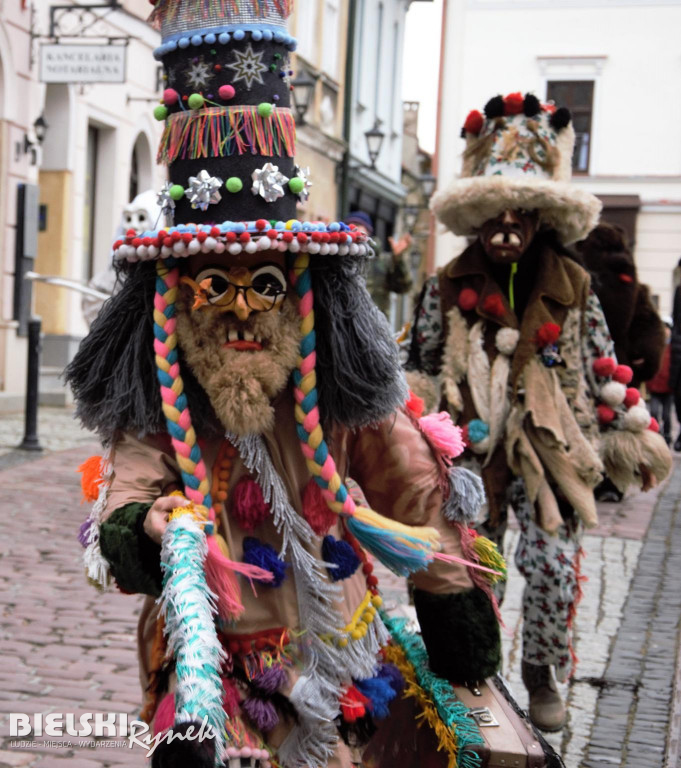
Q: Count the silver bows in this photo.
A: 4